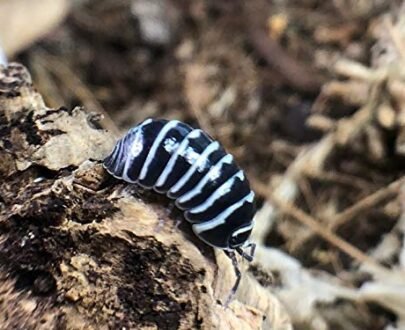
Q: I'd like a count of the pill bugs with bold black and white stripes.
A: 1